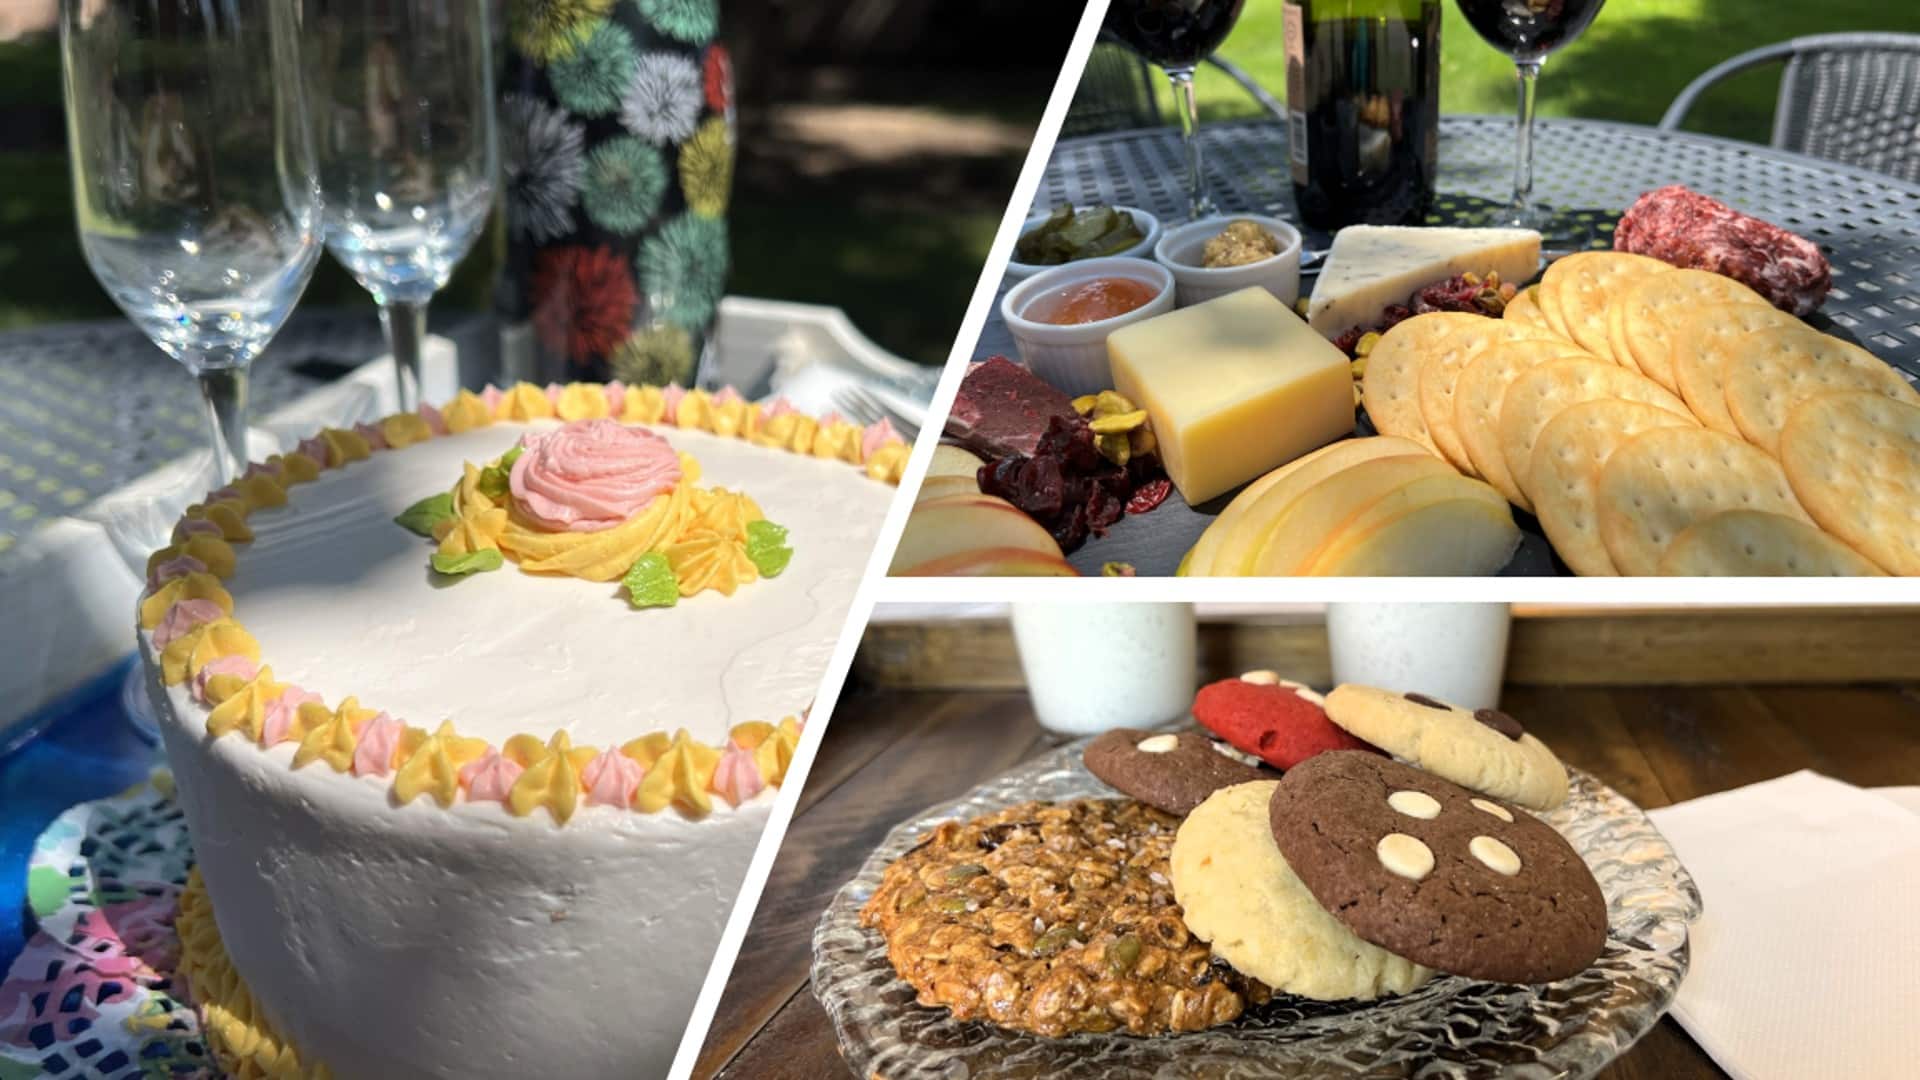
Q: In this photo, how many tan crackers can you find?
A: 15